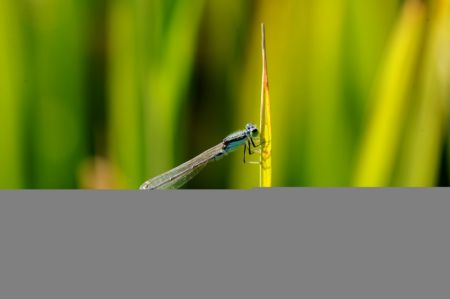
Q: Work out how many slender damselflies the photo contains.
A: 1